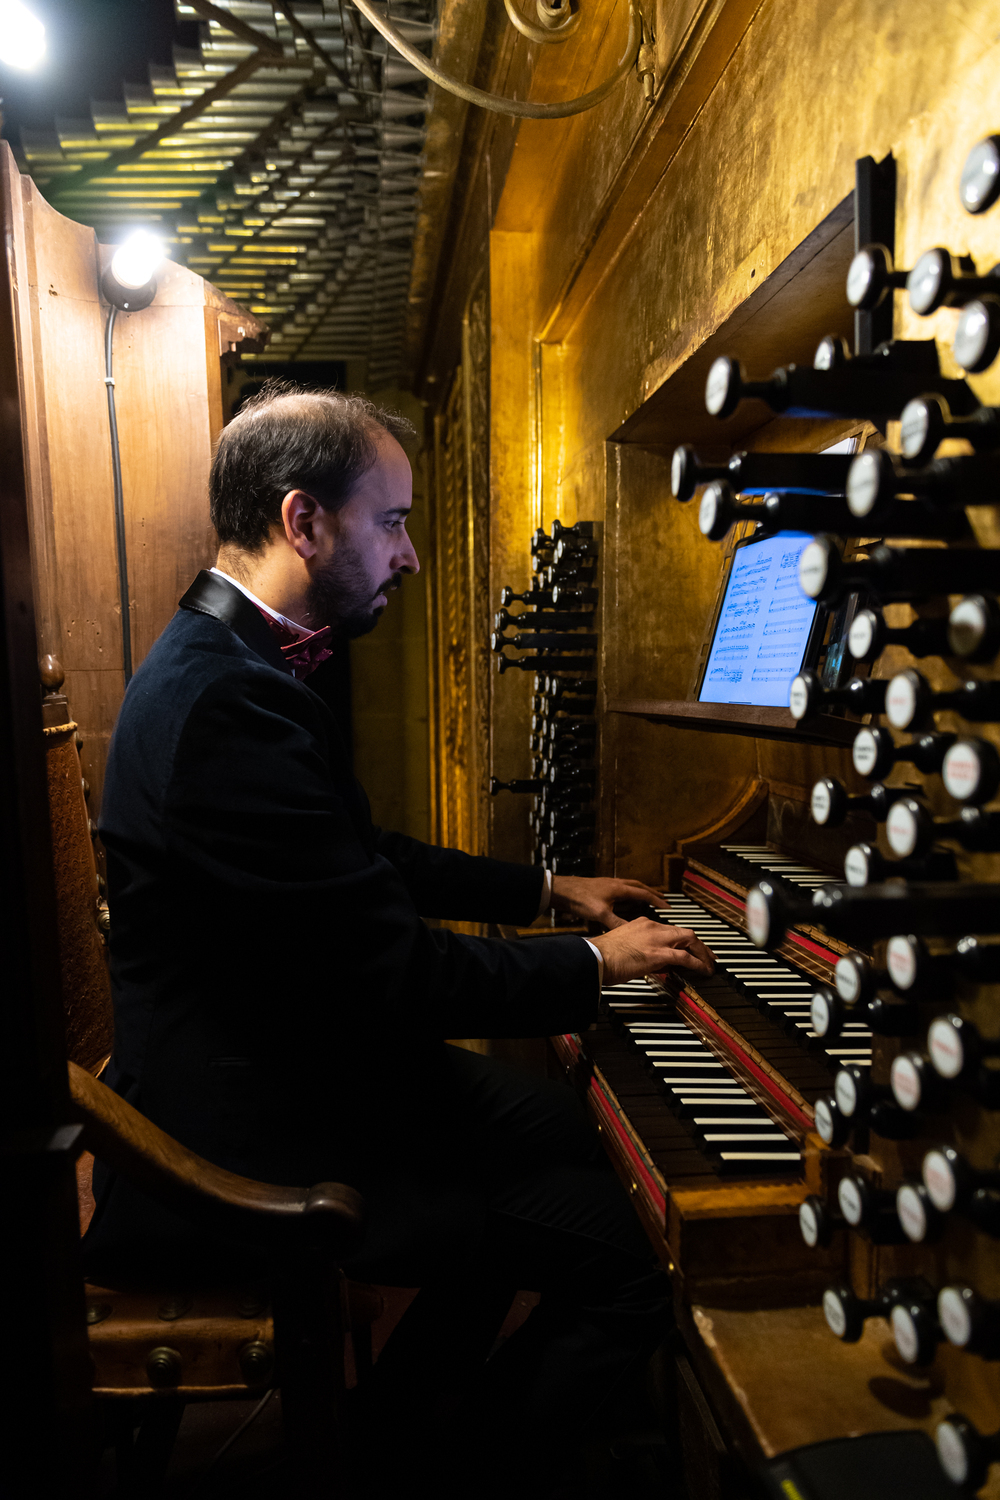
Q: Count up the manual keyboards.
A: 3